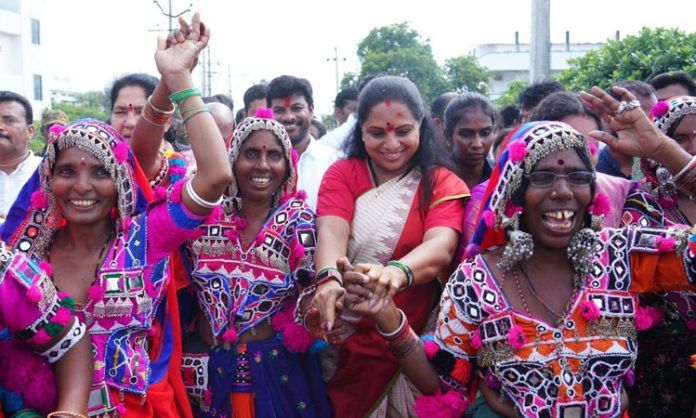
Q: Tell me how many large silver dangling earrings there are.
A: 2